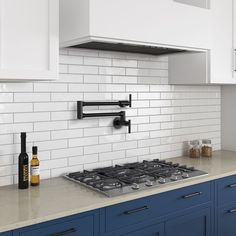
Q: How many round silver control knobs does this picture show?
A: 5